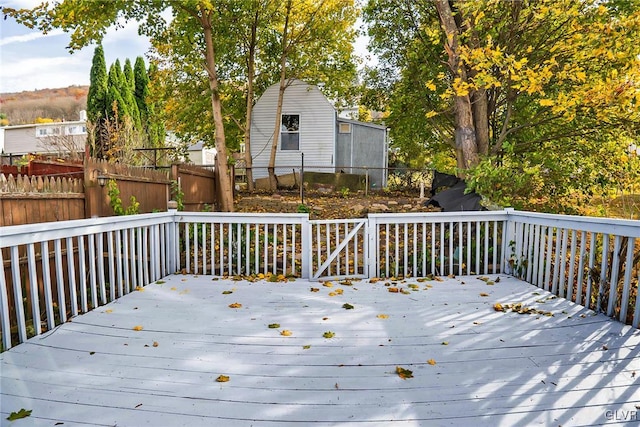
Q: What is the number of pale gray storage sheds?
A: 1